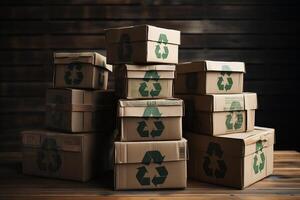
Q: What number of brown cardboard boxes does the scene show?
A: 10